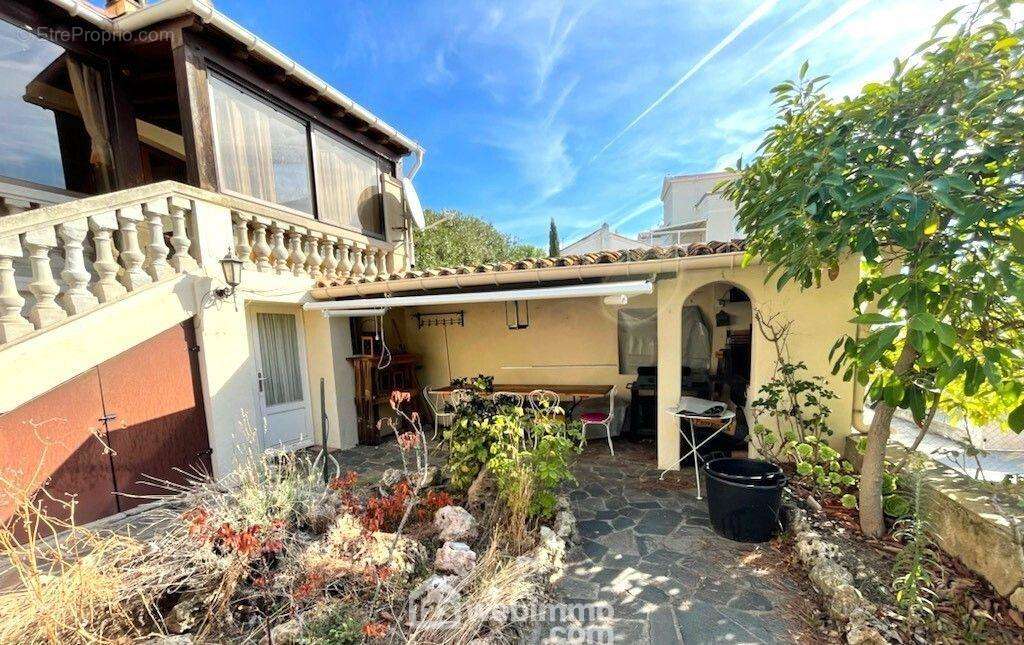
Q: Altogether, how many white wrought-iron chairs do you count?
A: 5